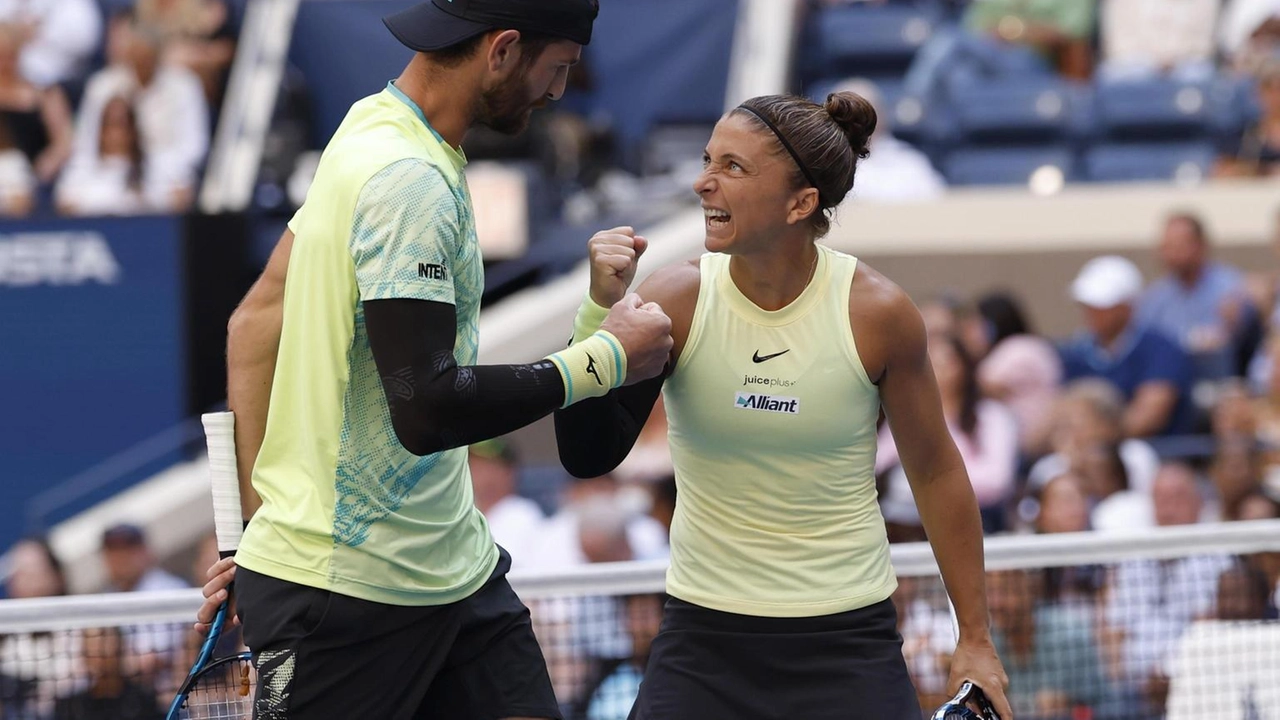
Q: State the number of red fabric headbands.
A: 0